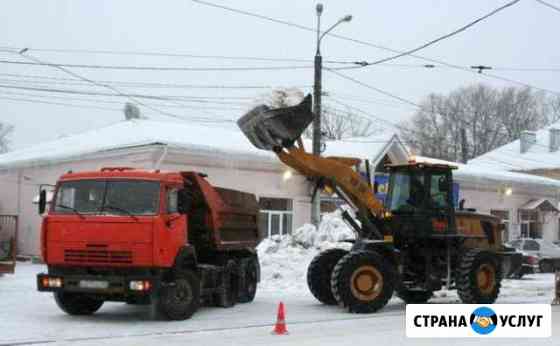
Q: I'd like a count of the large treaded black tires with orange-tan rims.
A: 2